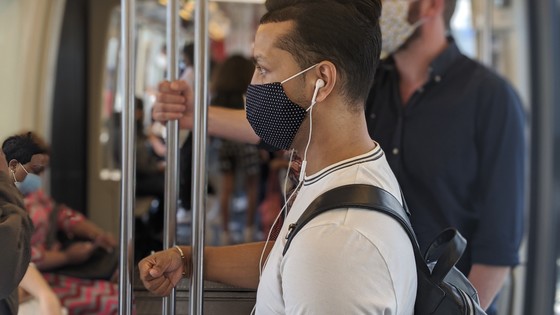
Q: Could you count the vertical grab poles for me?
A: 3